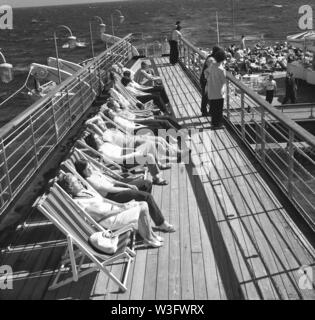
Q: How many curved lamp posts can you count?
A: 4